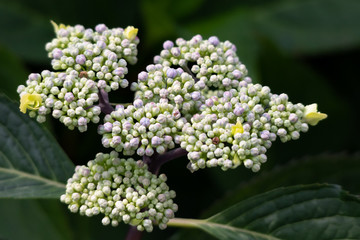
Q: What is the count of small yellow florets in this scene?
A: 5